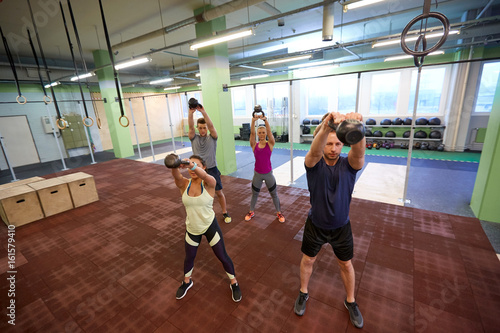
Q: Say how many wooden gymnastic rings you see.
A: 6